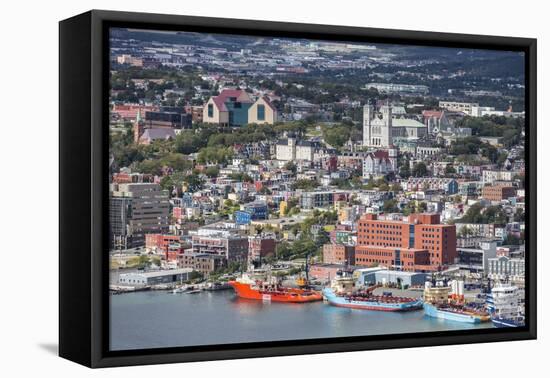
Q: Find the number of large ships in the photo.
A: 4